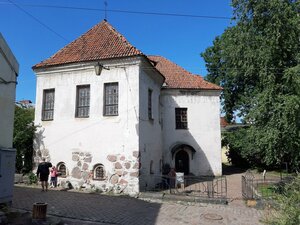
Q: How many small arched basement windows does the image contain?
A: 2